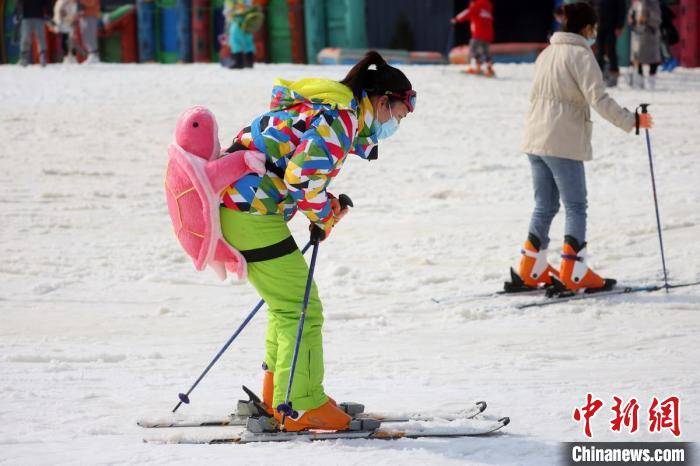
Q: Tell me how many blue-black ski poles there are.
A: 3